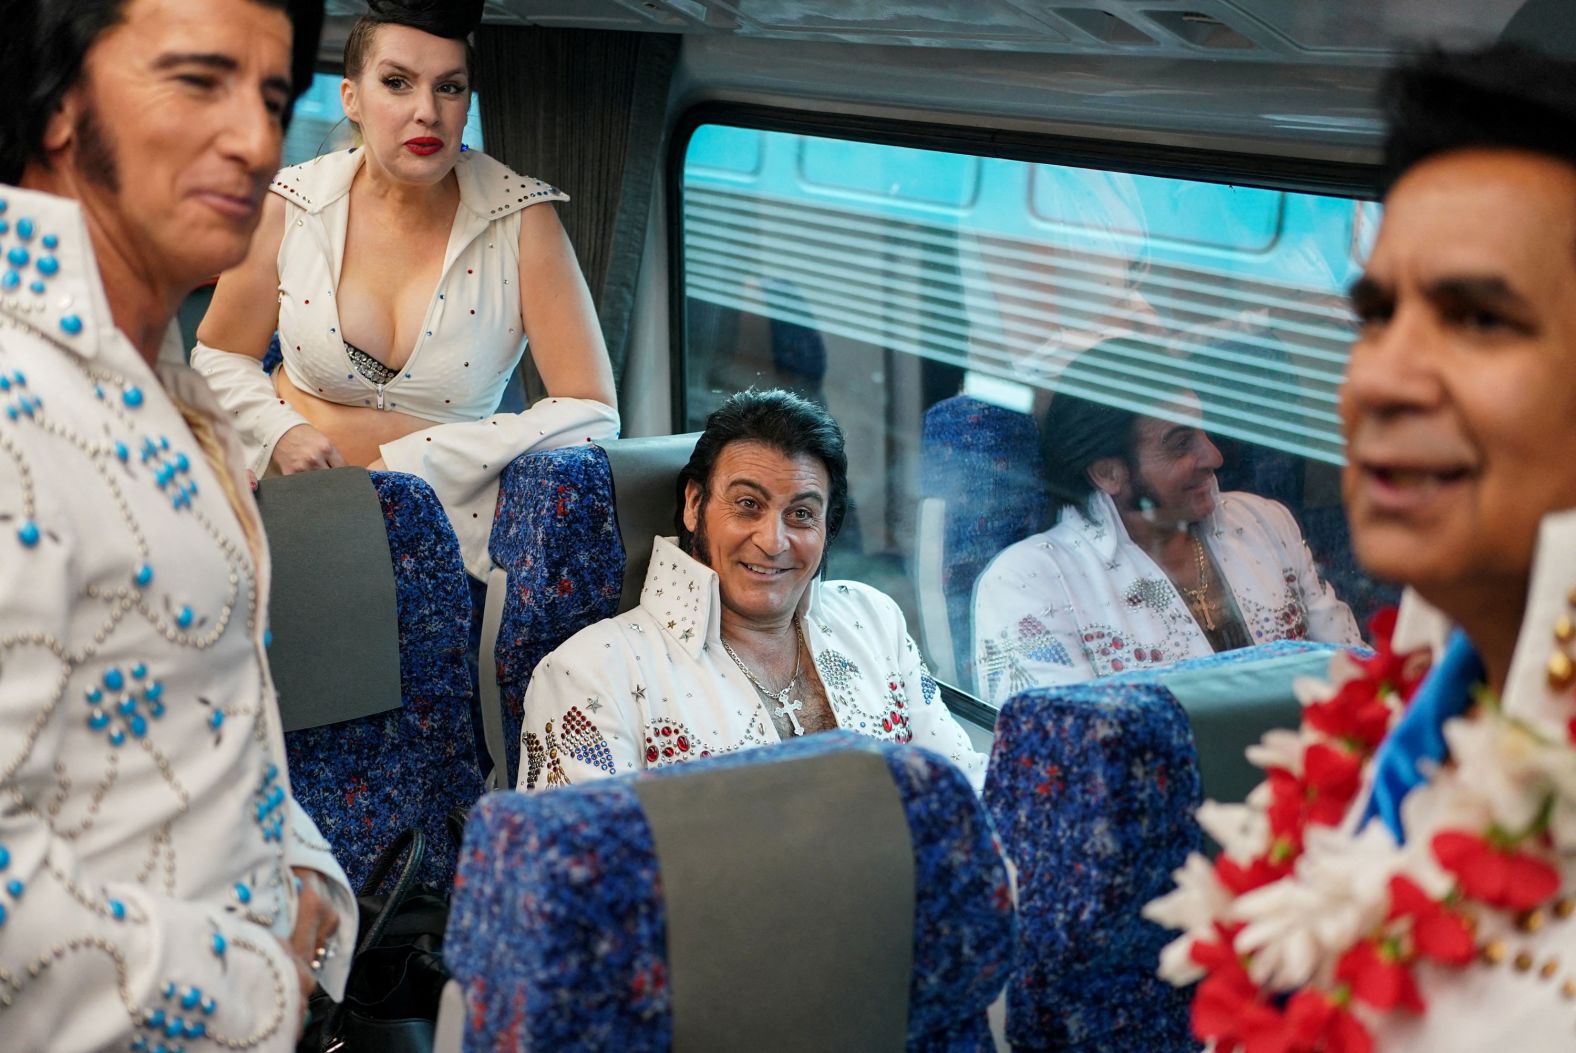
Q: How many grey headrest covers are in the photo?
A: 4